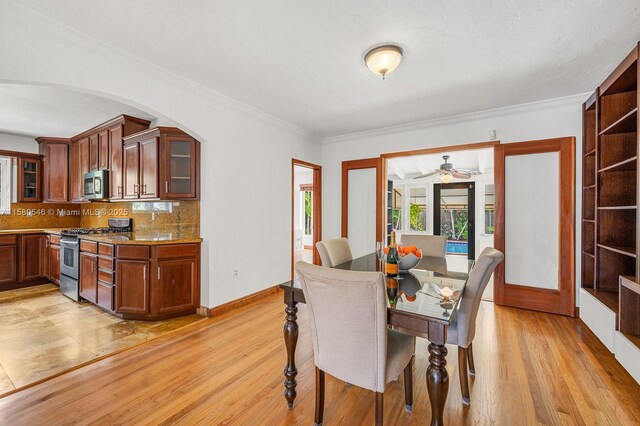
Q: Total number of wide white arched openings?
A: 1